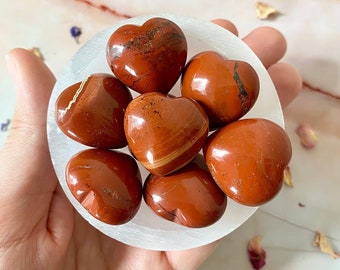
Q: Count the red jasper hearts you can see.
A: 7